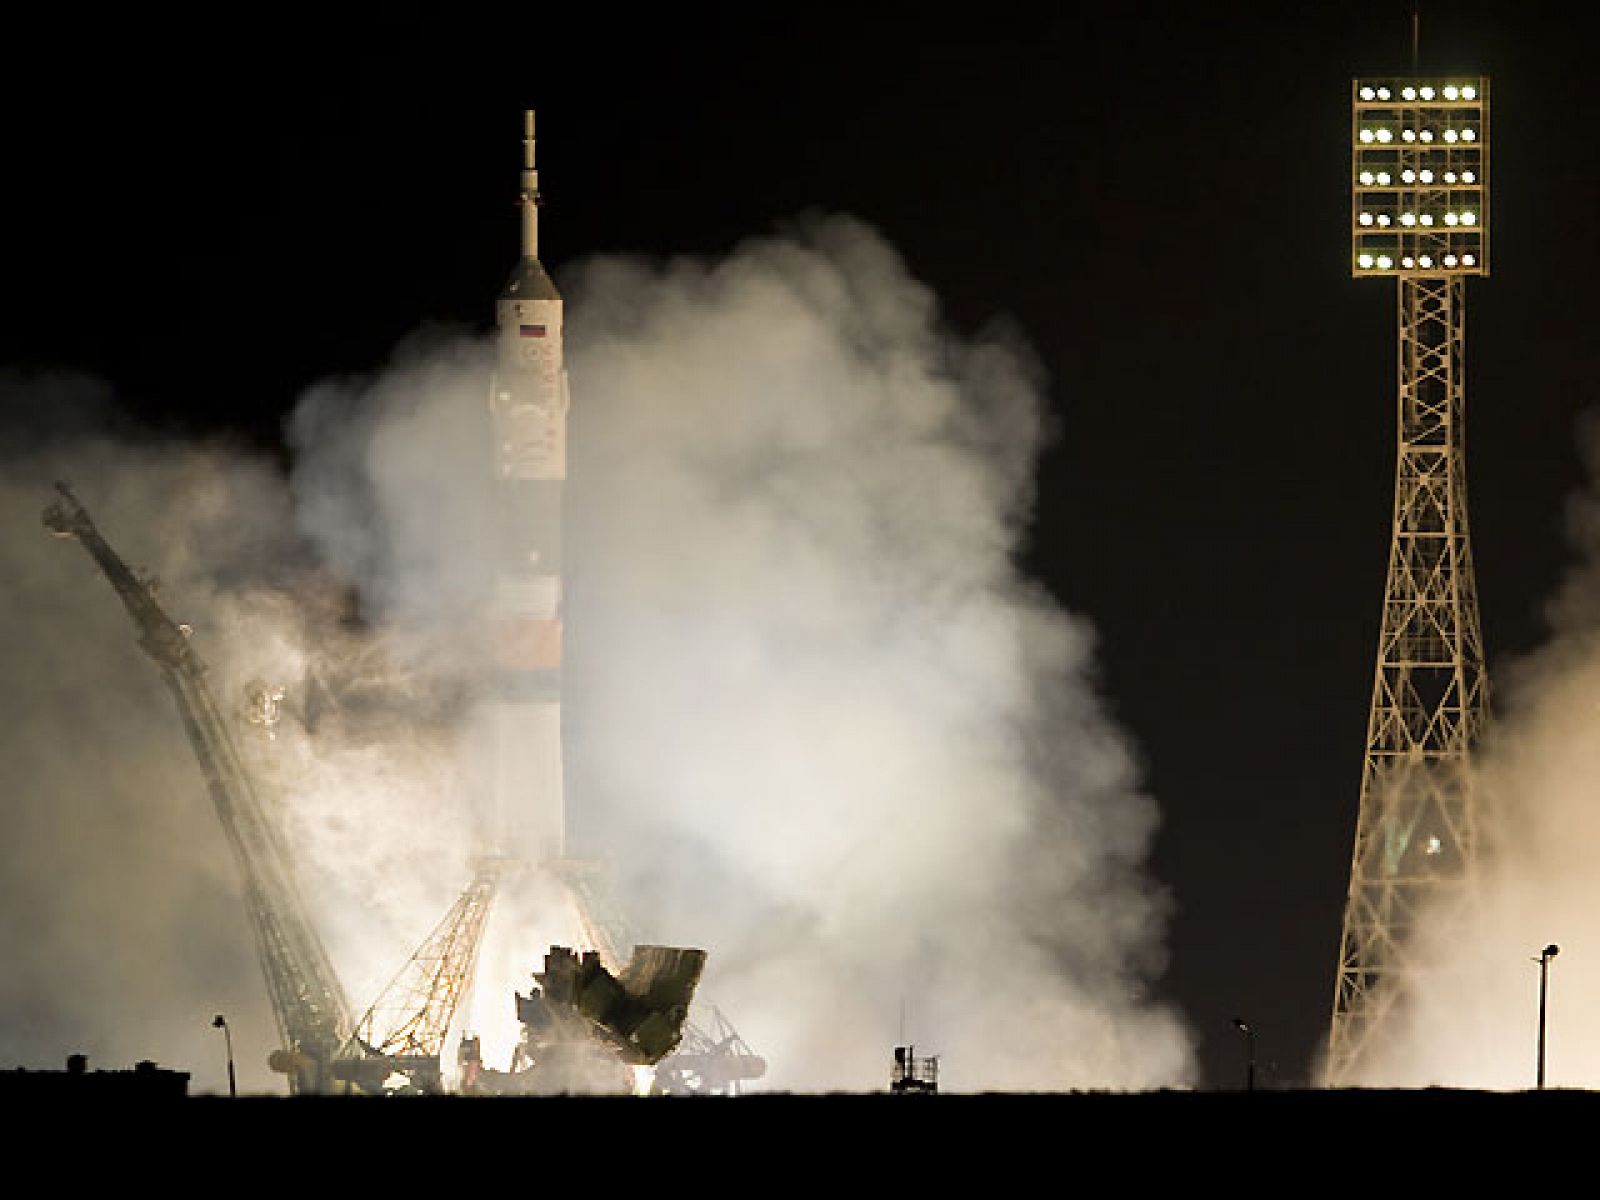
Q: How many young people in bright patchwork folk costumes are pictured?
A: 0